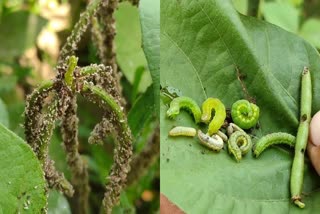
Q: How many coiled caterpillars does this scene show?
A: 2